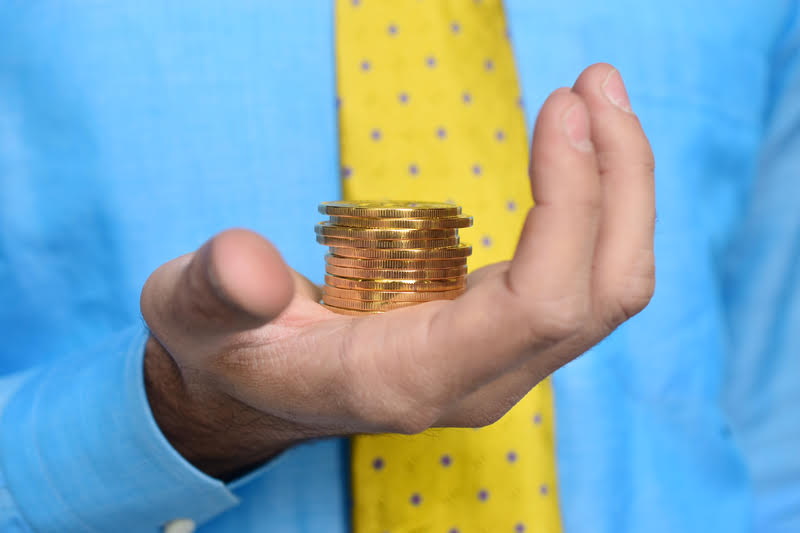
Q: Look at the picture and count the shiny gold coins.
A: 11